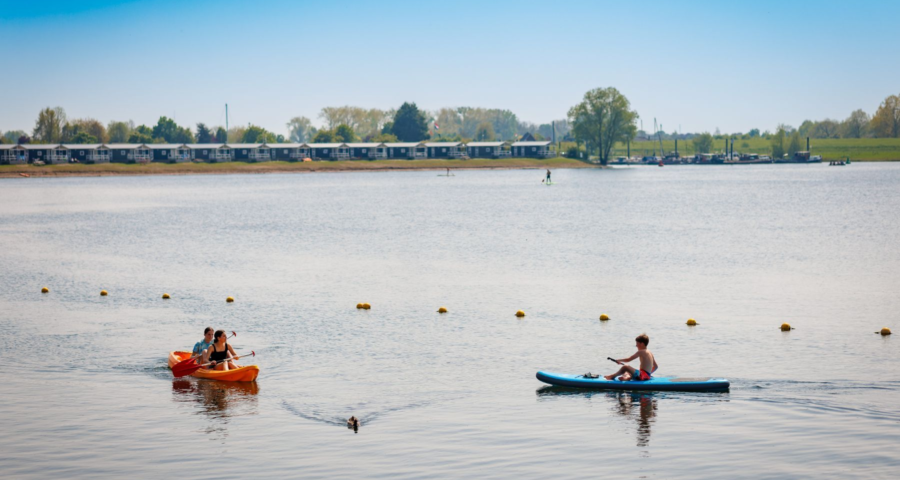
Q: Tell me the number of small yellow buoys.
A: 12